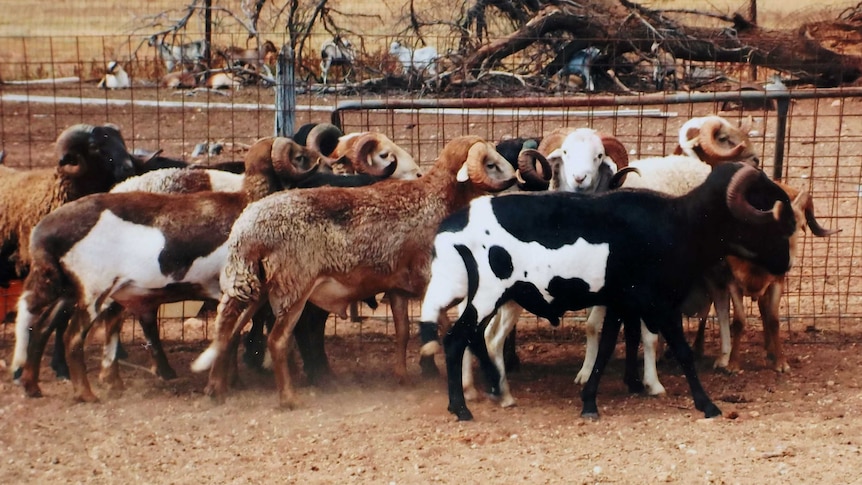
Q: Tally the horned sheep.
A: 10